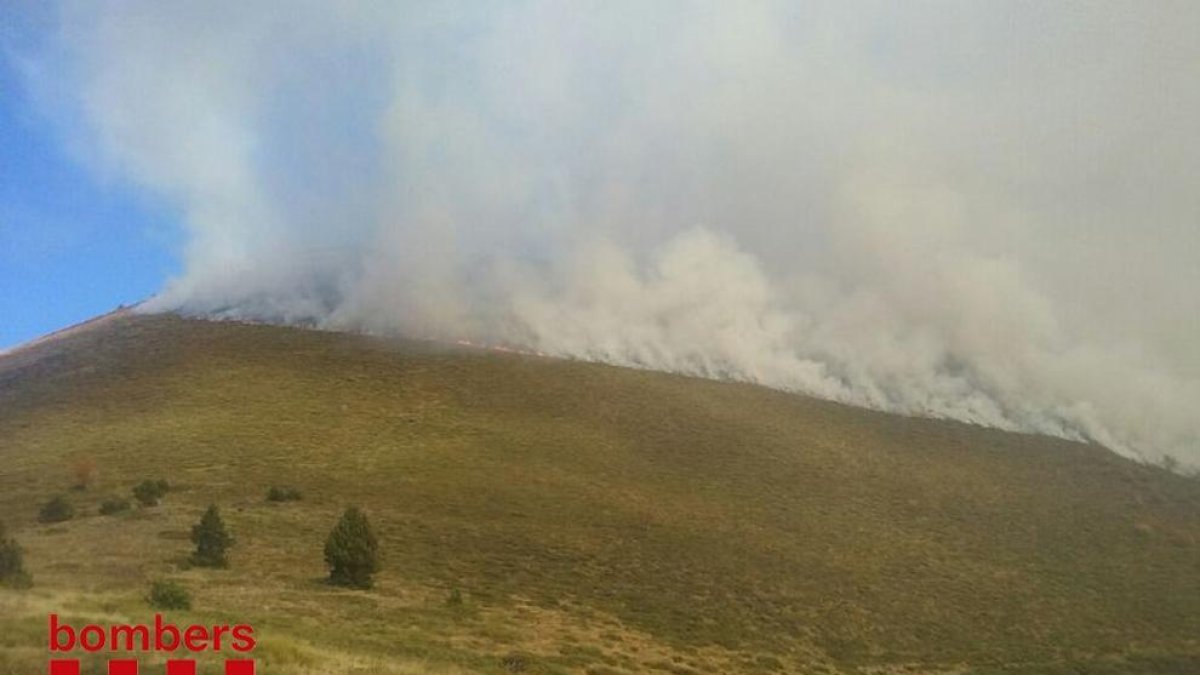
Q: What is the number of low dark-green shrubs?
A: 5